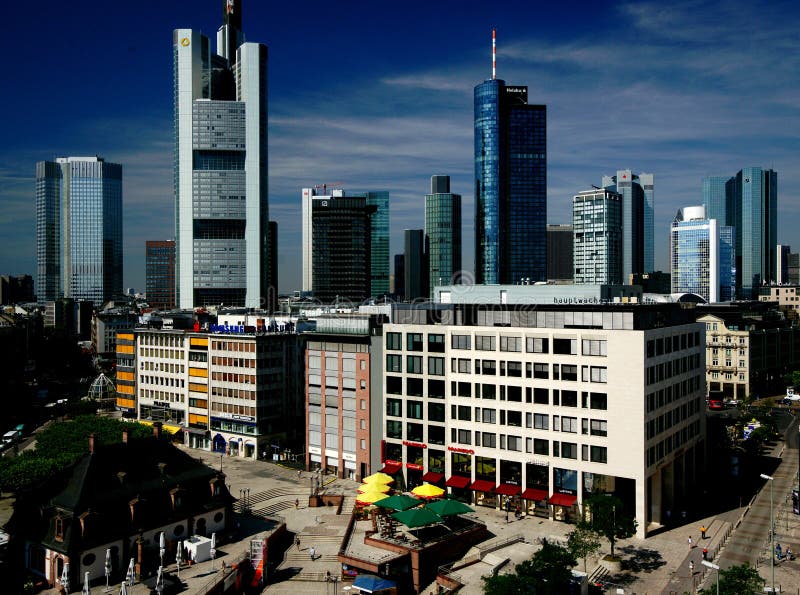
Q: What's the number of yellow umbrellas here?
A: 4